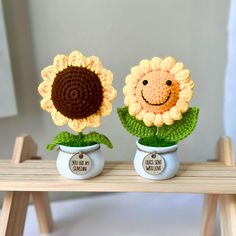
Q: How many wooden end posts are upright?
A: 2